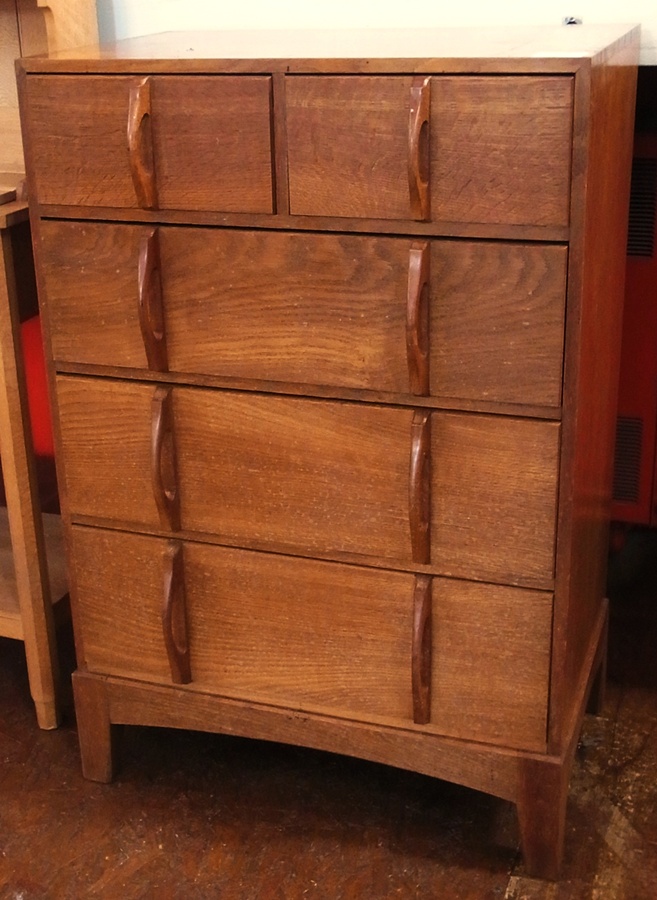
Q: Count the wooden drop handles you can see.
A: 8